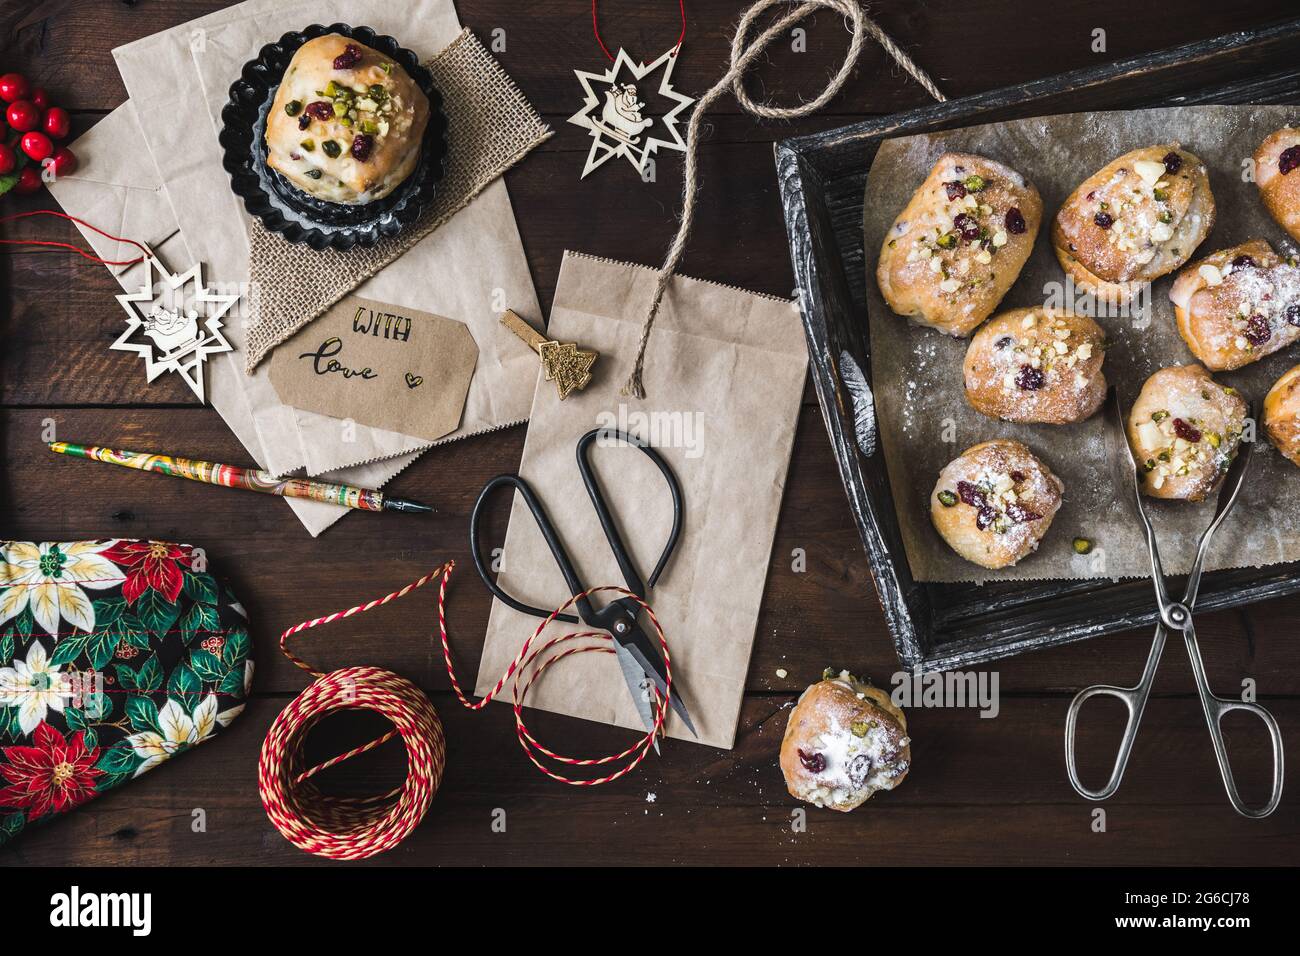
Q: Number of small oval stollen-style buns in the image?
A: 10